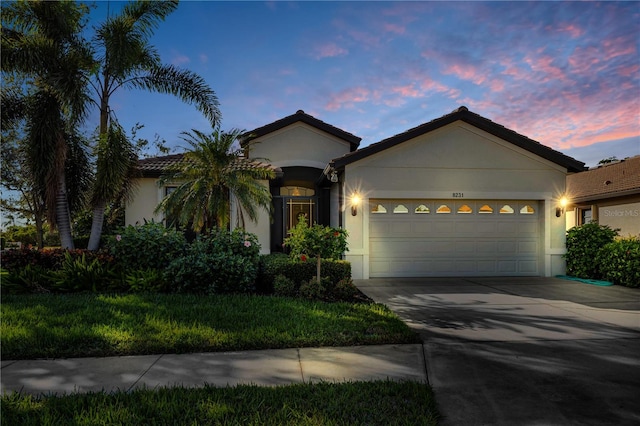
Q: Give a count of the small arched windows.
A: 8